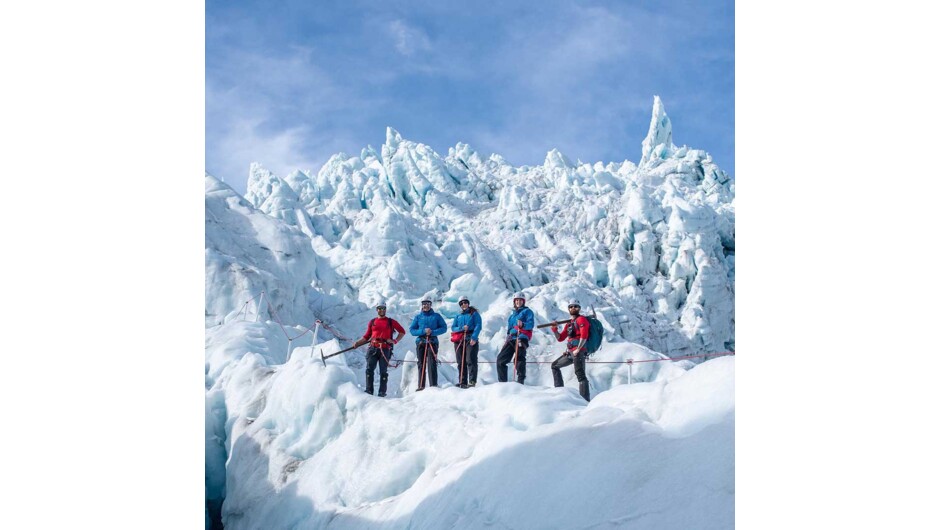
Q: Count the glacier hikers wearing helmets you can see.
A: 5